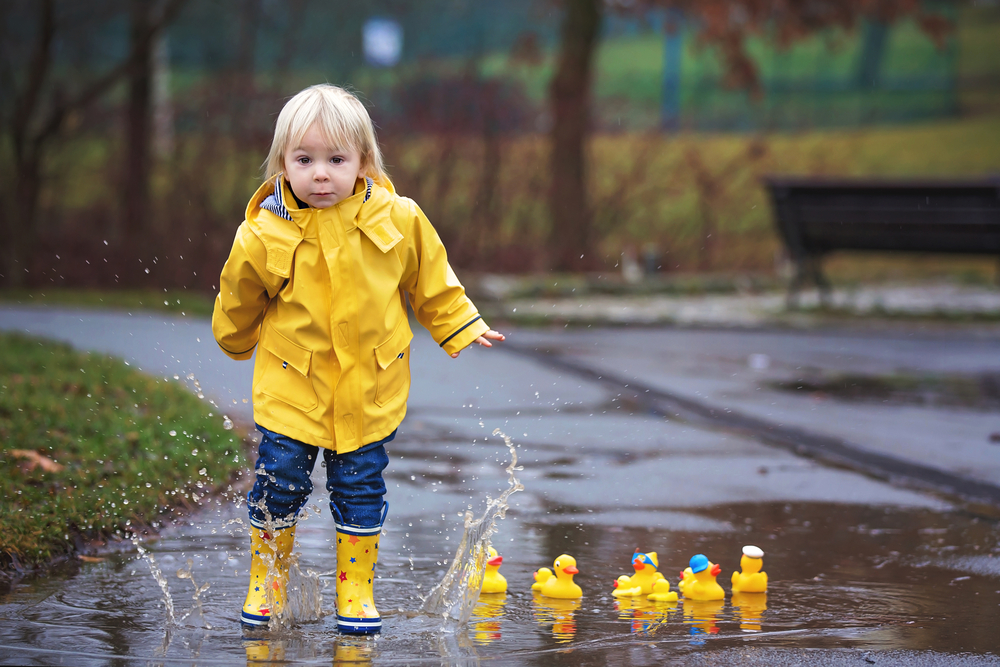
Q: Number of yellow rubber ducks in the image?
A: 9